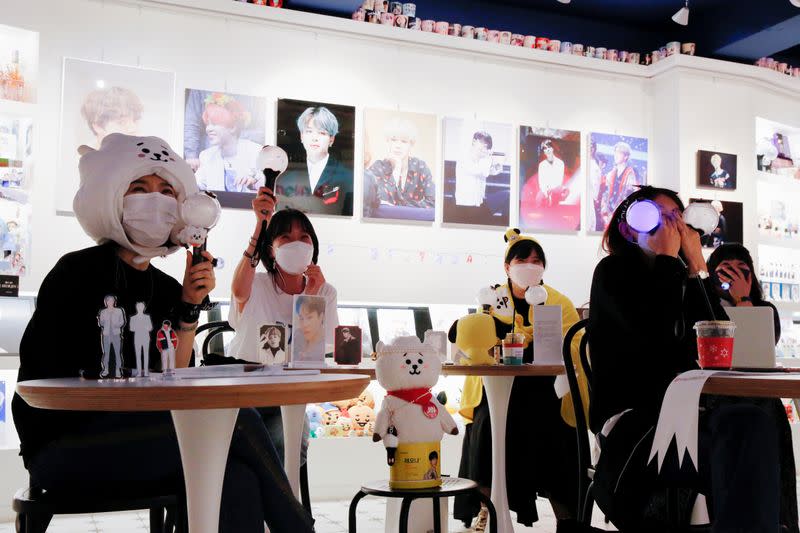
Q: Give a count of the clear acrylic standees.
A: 3